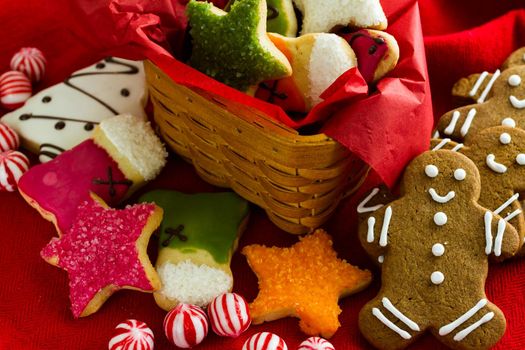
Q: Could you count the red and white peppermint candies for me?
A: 9